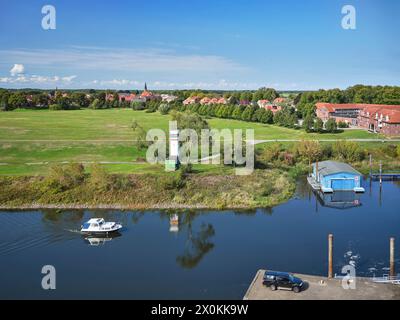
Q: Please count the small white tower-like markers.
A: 1